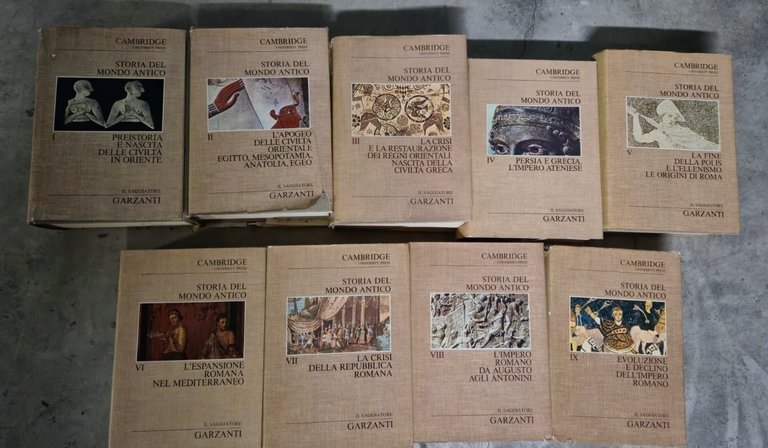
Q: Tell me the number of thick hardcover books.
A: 9